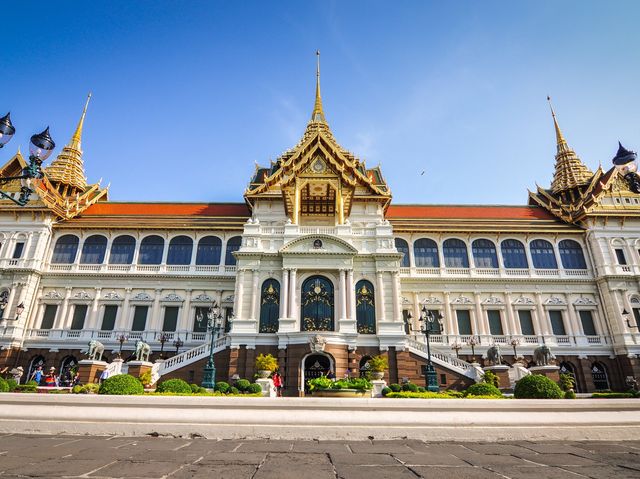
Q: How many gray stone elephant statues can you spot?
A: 4